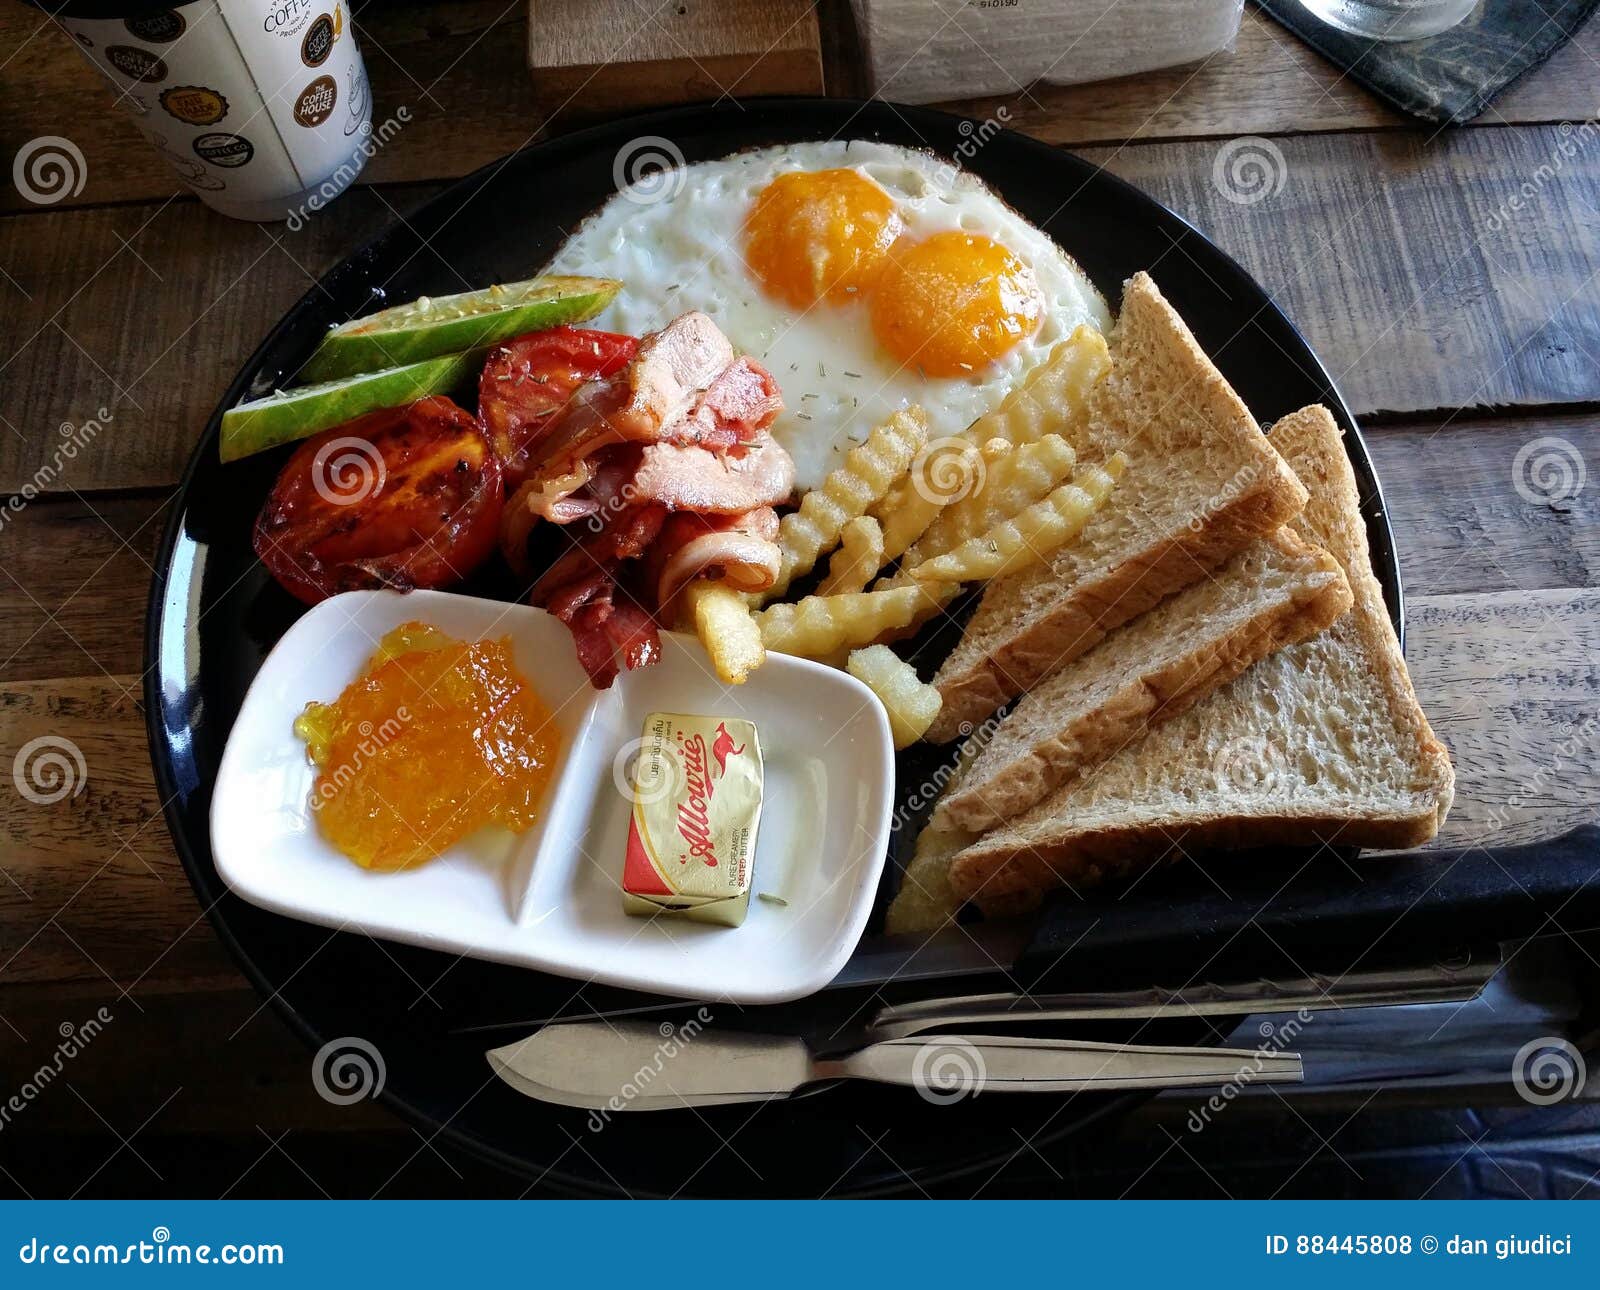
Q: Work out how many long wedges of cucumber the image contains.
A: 2